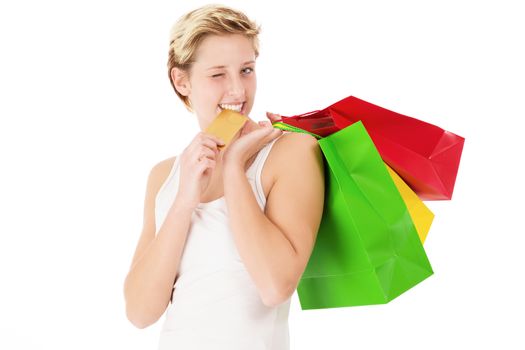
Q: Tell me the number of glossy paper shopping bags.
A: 3